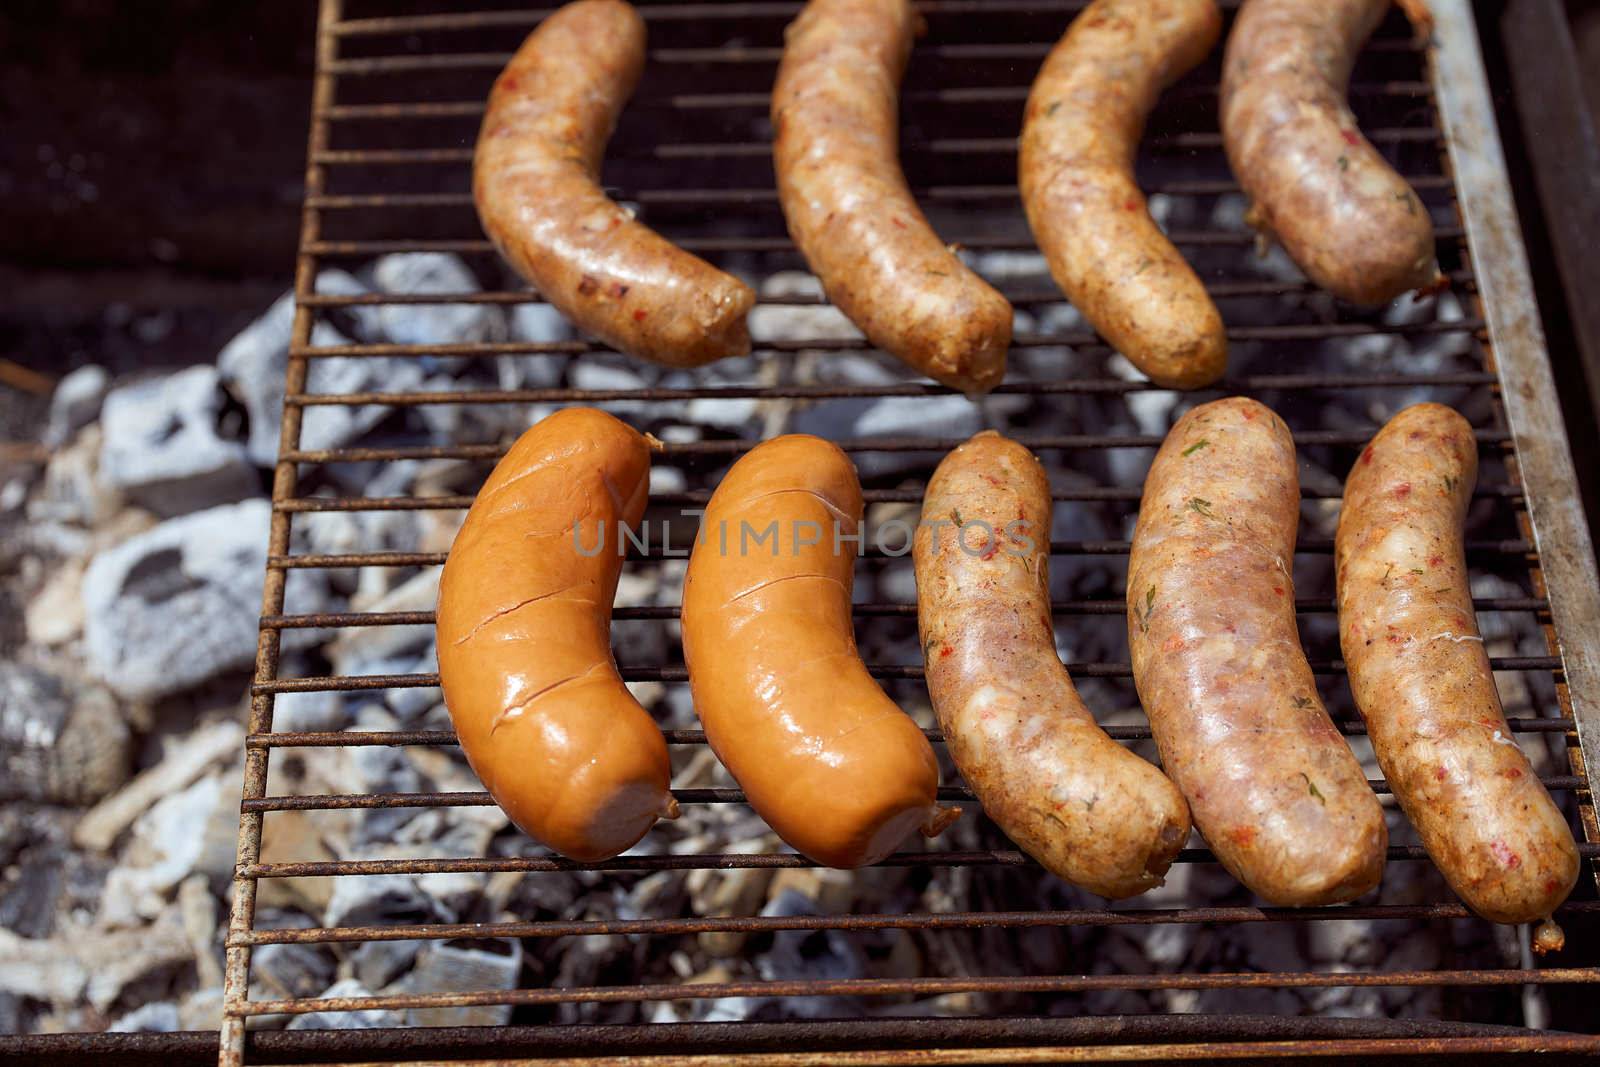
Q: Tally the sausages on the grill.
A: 9